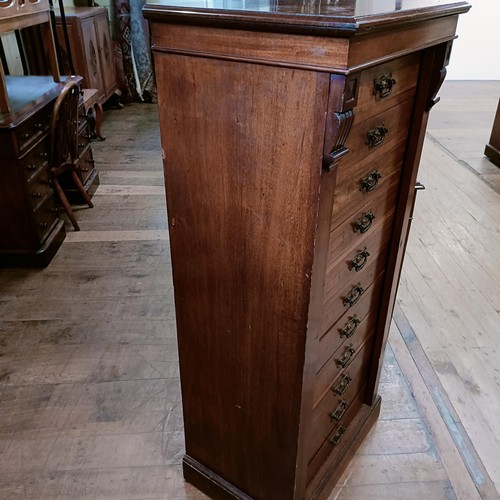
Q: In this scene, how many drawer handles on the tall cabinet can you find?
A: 11